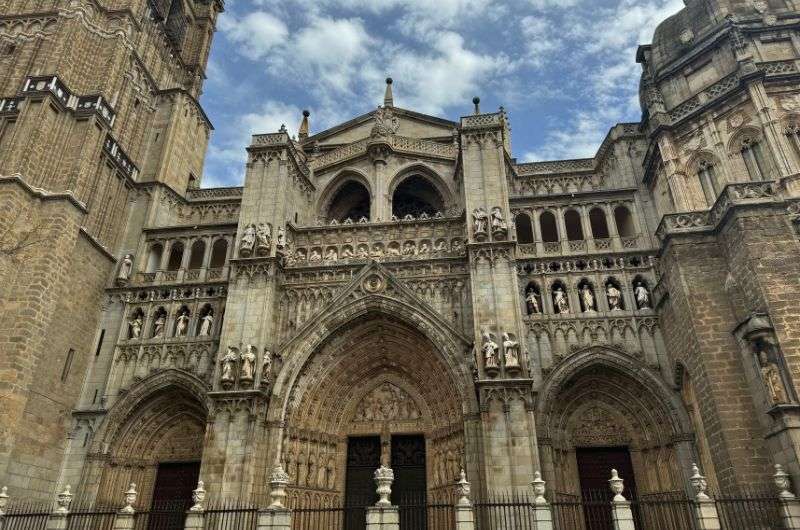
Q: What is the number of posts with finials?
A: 11